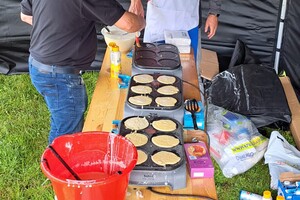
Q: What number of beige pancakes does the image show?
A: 12